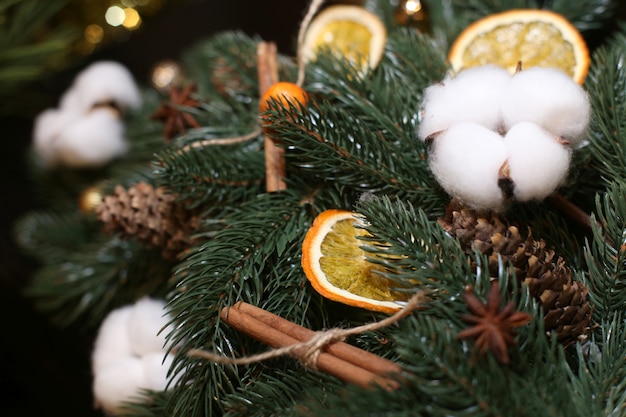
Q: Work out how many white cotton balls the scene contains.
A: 3